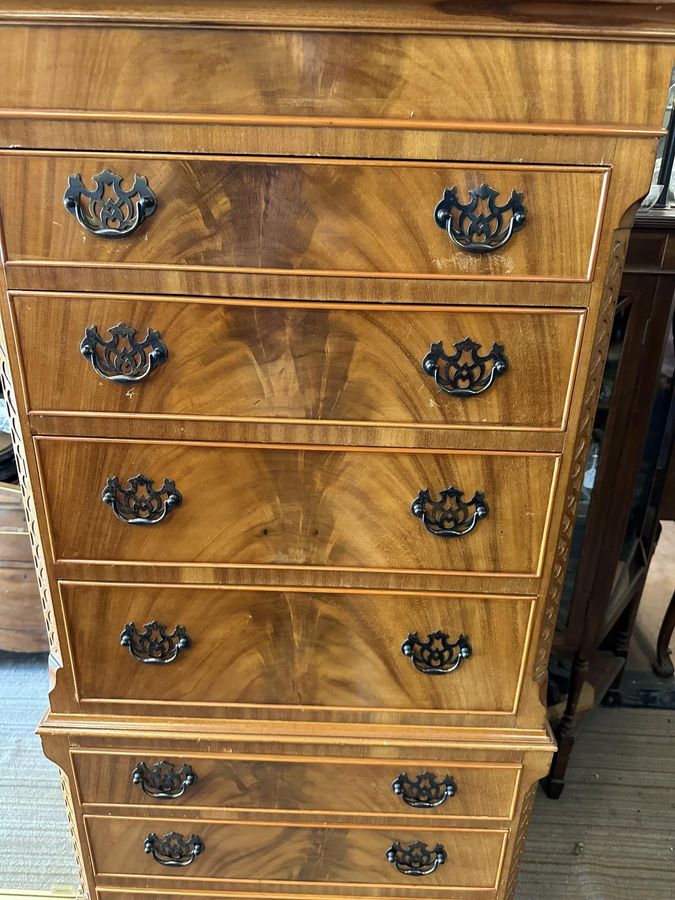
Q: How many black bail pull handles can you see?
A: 12